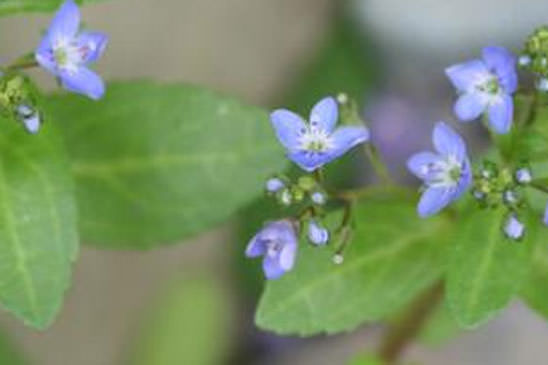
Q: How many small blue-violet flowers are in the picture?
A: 5